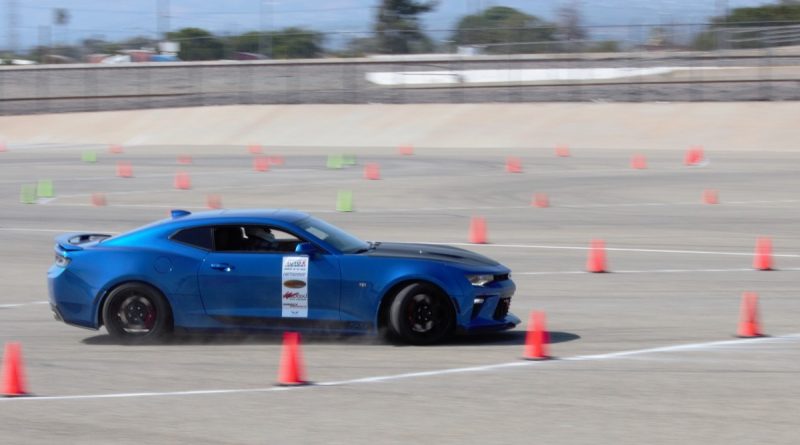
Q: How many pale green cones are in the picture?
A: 6